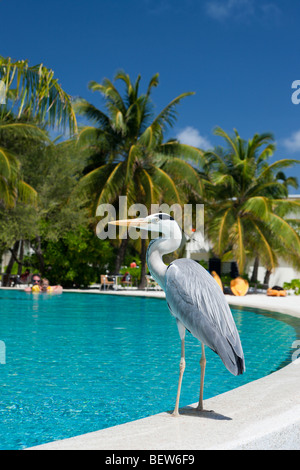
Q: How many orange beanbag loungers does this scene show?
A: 3